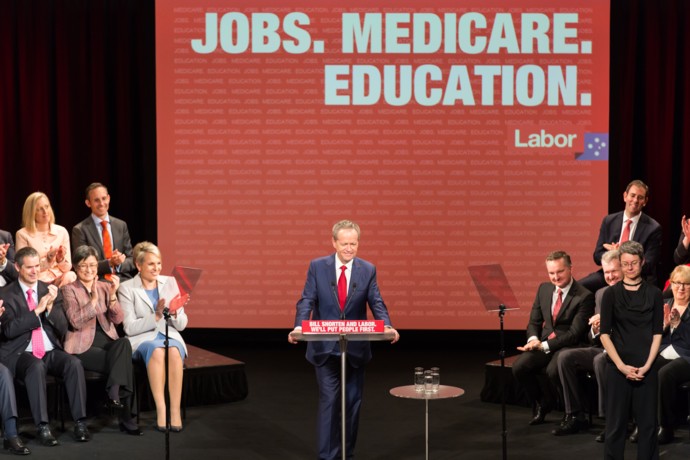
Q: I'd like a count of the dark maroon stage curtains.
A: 2